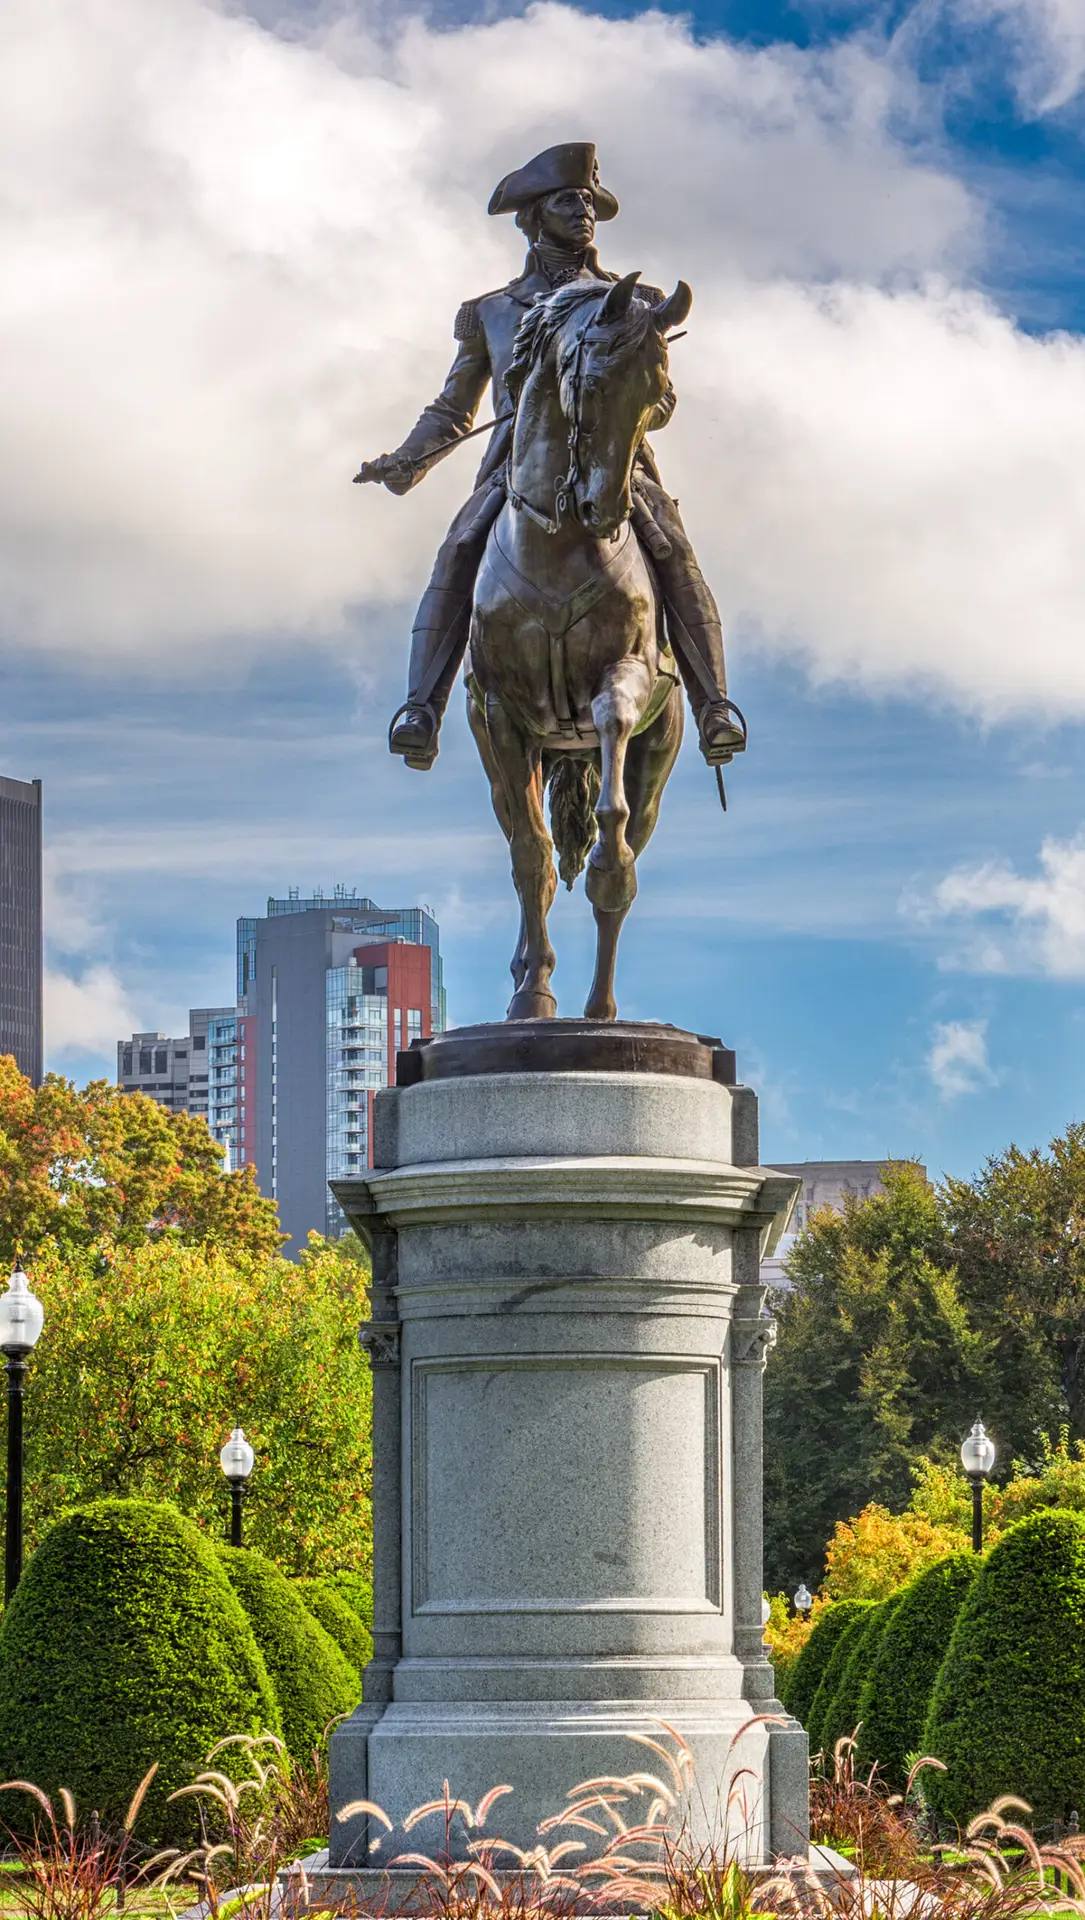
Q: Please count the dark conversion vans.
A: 0